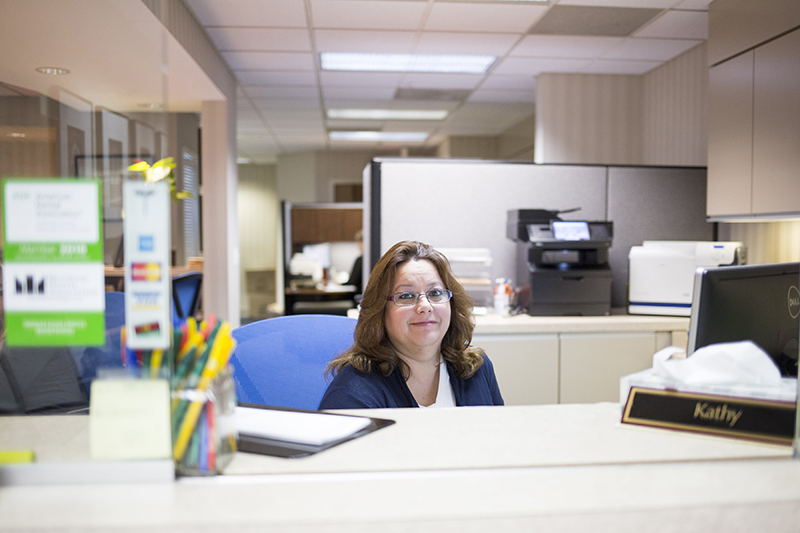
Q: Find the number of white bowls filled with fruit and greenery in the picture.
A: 0